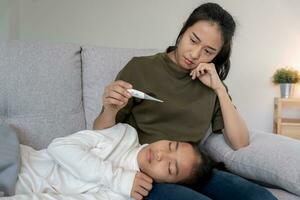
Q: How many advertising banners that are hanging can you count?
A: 0